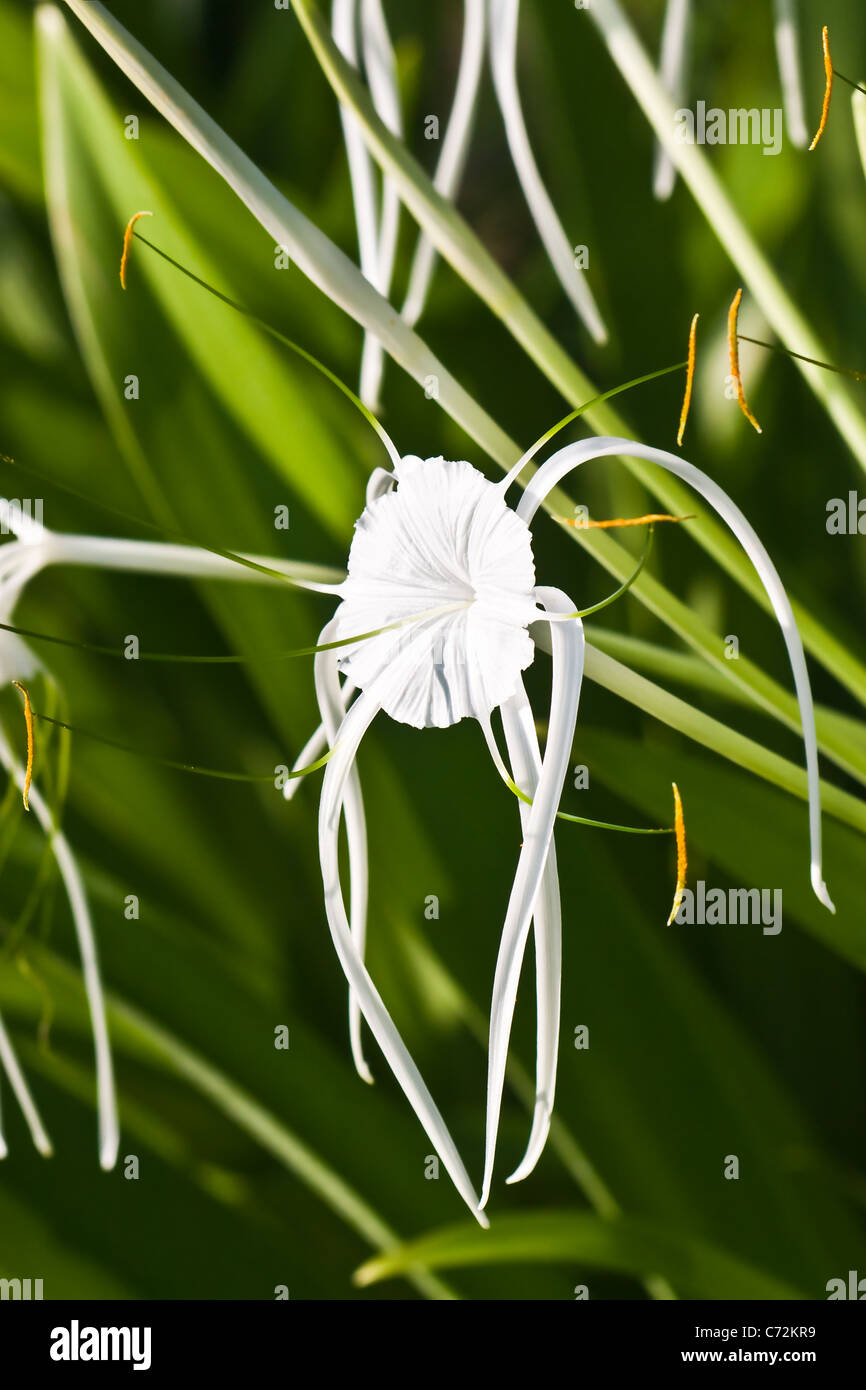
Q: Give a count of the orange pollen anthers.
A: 7